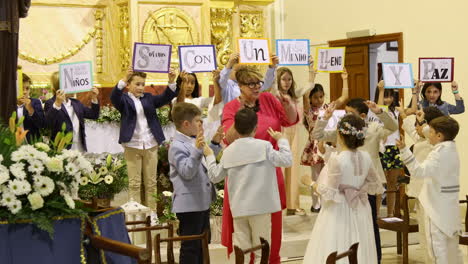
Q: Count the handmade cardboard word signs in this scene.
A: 8